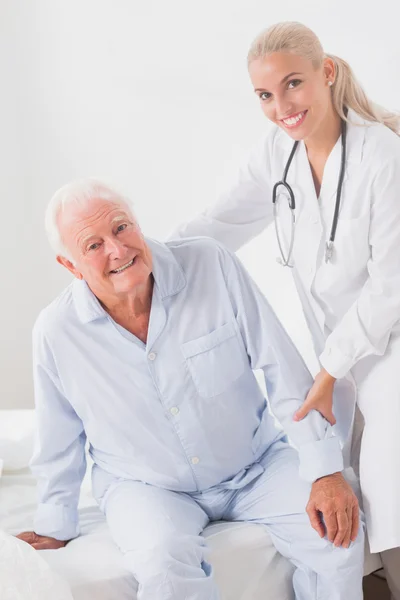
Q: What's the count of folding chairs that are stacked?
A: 0